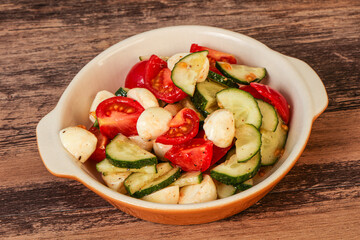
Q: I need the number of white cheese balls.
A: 11